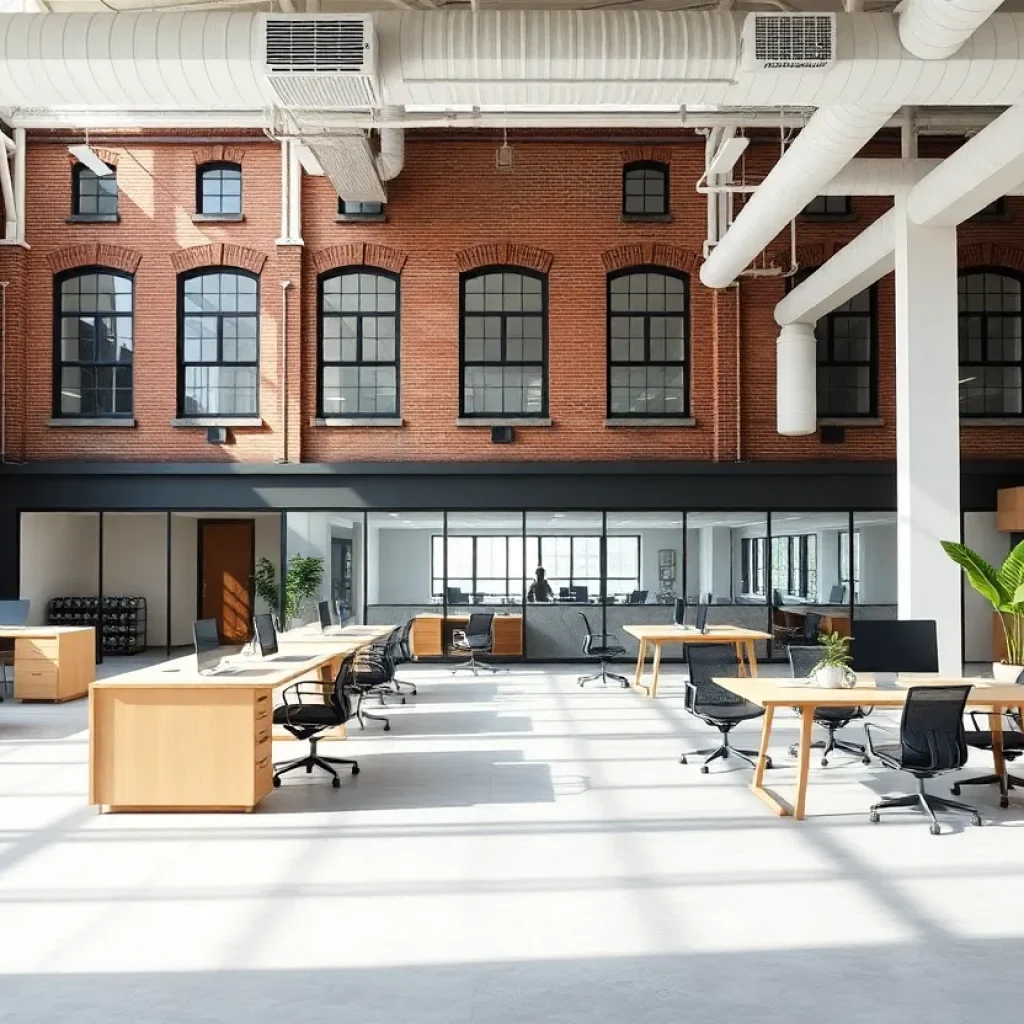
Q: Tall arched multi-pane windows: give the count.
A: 7